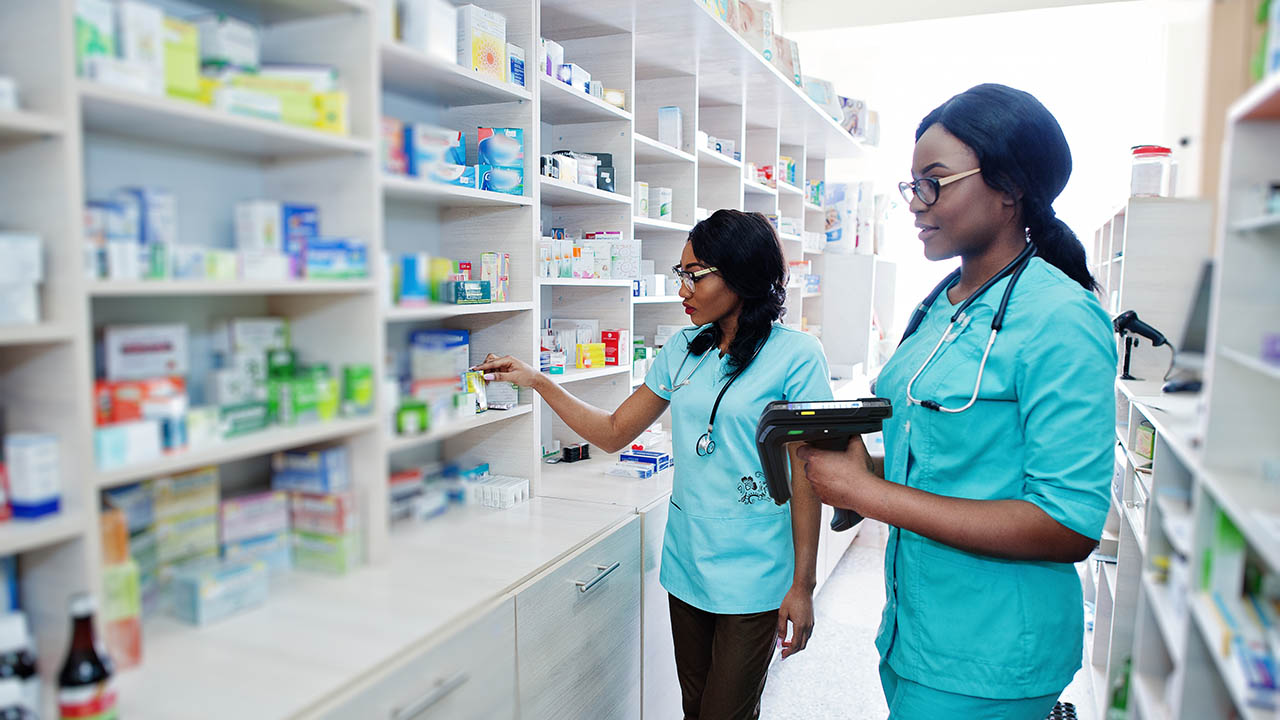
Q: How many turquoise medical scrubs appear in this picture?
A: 2